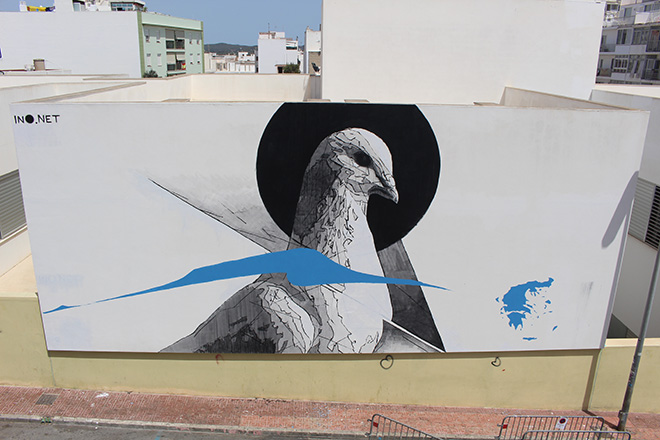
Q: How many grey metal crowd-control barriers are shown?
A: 3